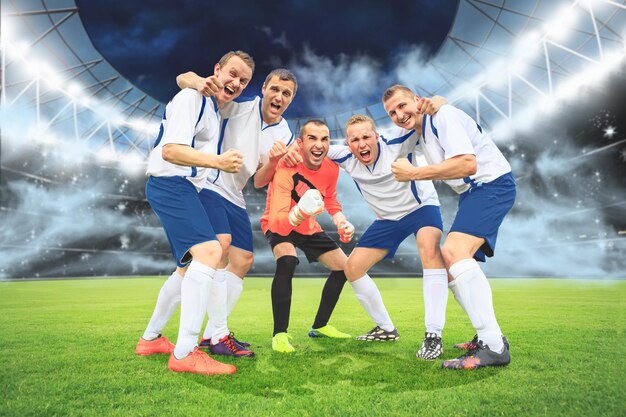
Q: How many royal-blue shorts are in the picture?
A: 4